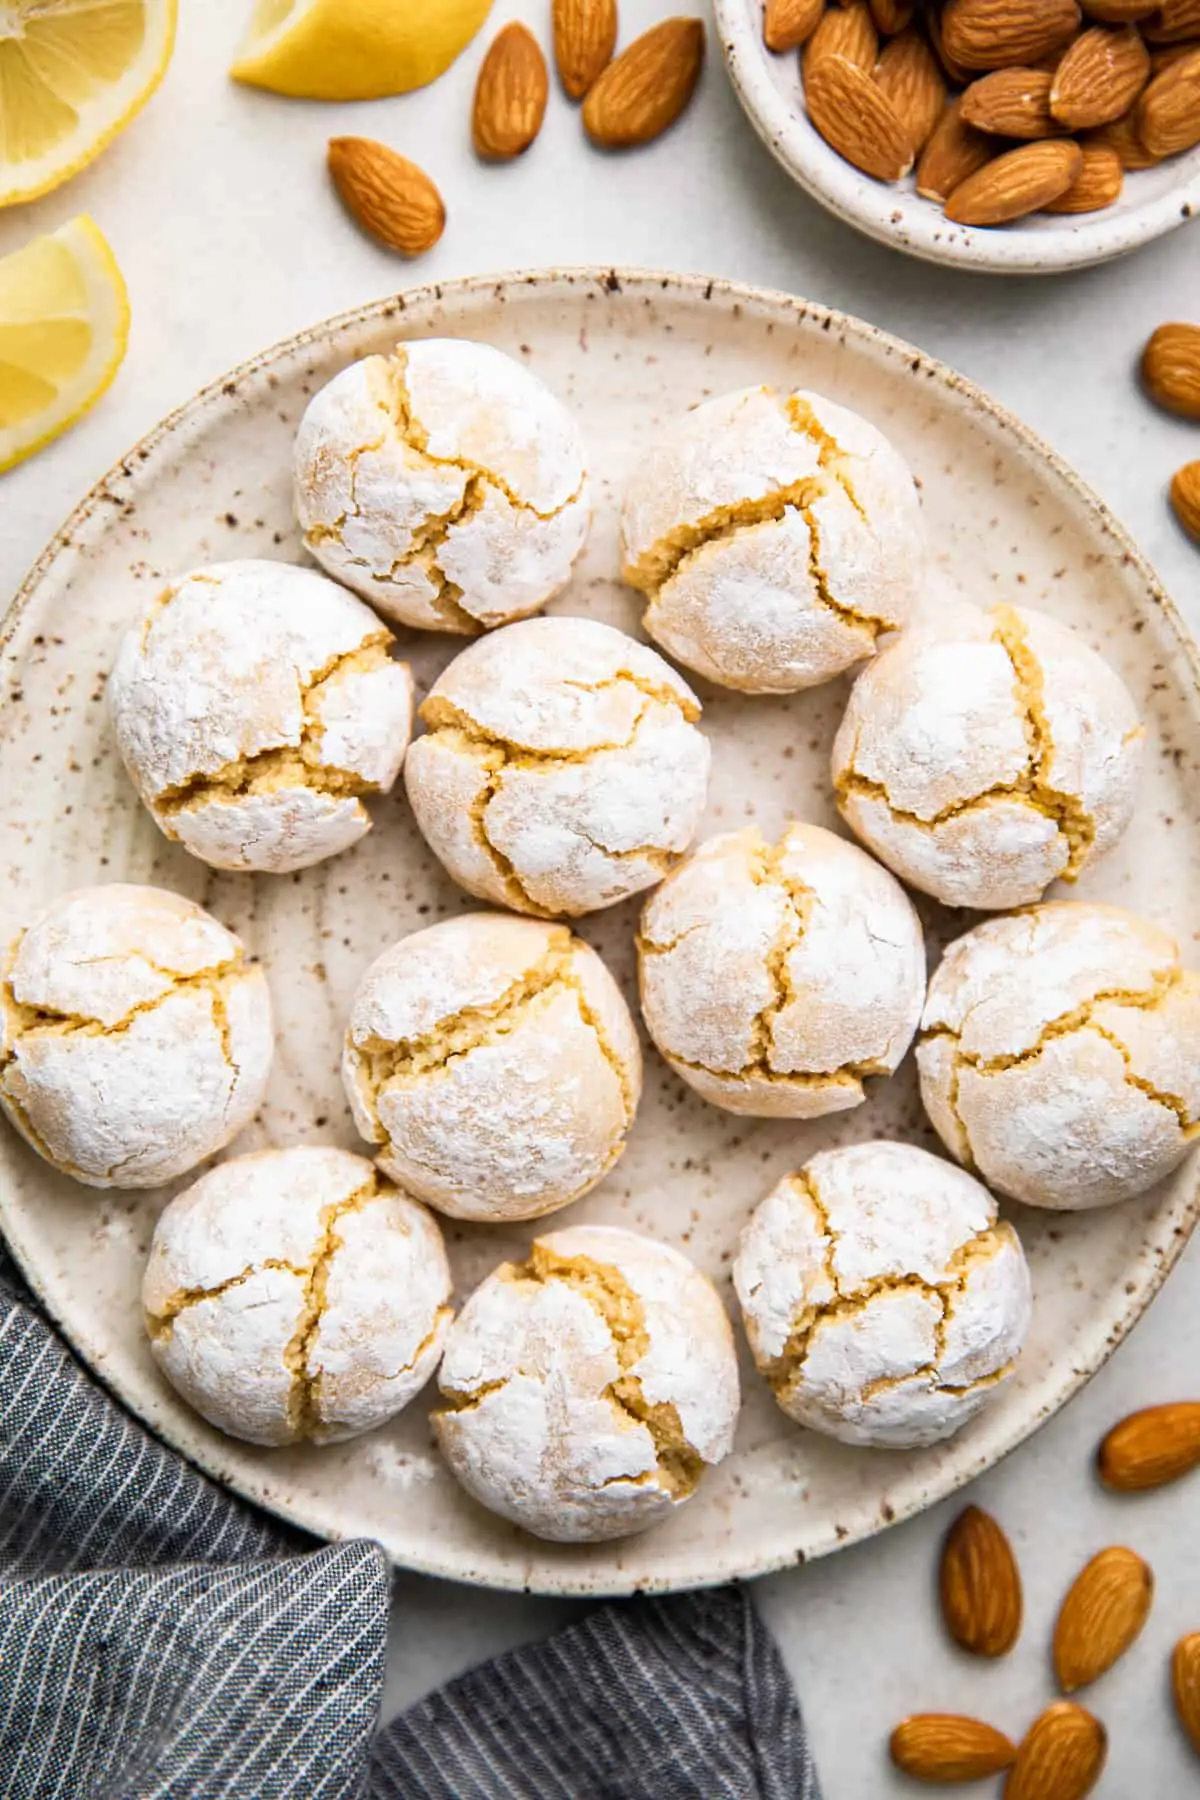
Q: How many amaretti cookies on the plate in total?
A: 12